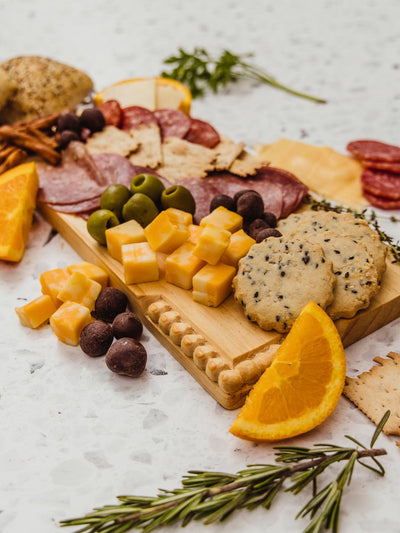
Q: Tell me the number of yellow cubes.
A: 15